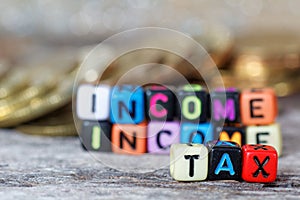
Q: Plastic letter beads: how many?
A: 15